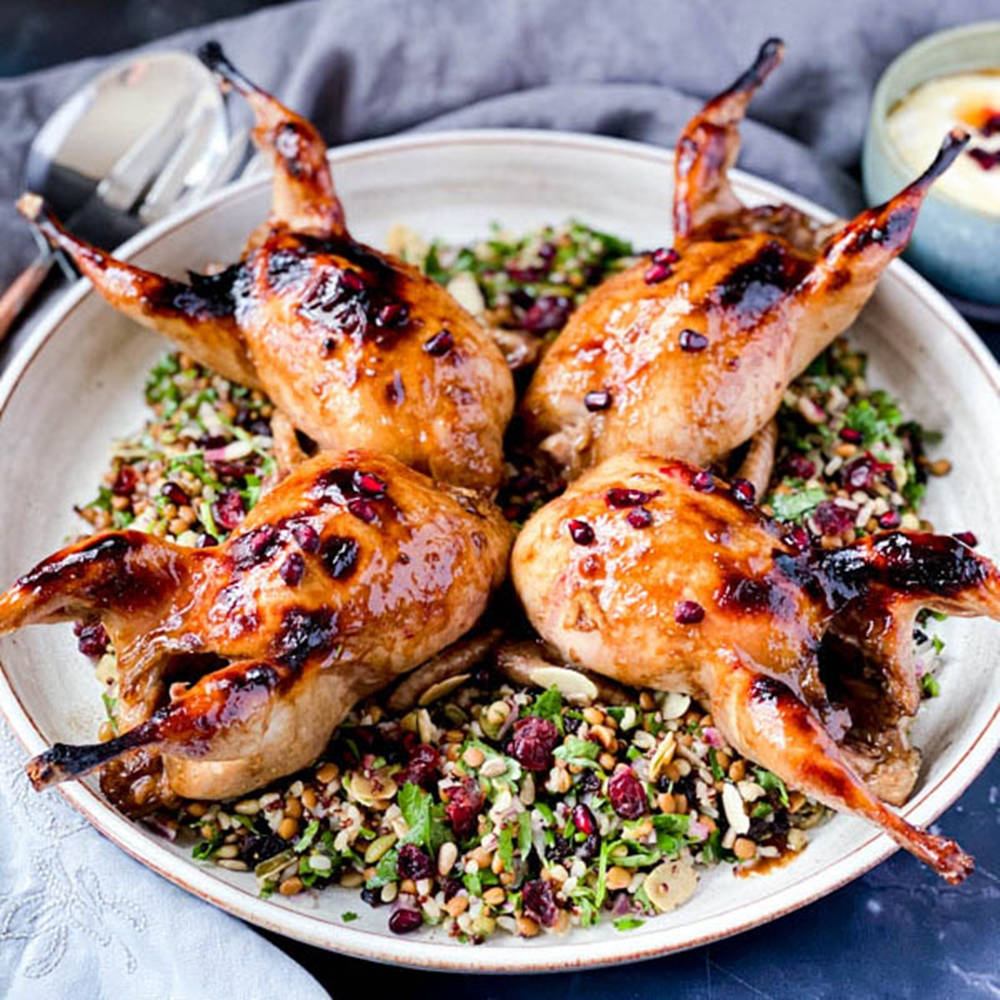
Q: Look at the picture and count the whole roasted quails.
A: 4